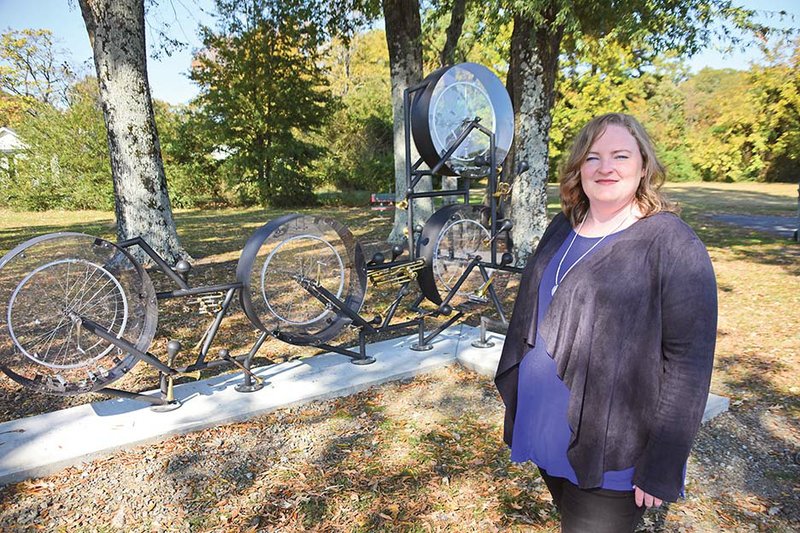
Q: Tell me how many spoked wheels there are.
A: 4